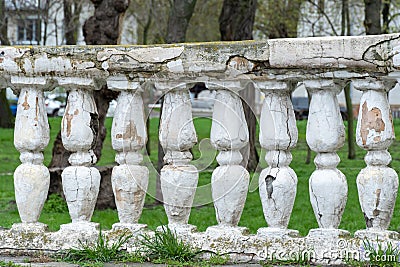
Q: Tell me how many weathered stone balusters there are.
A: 8